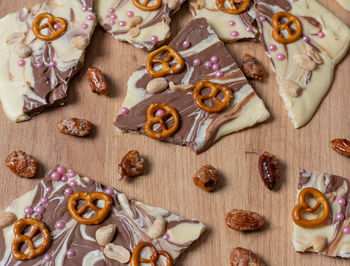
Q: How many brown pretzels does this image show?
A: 11